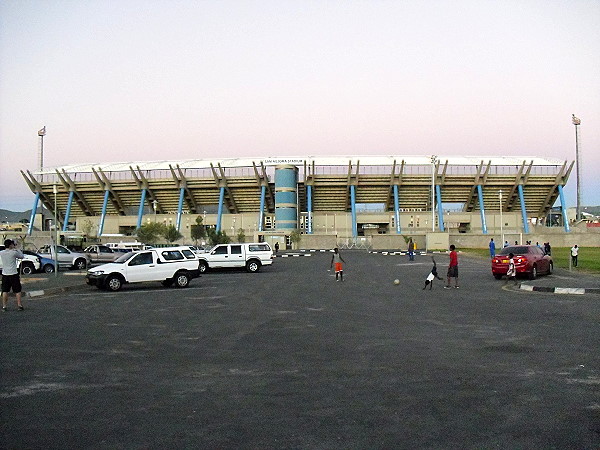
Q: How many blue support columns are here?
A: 14